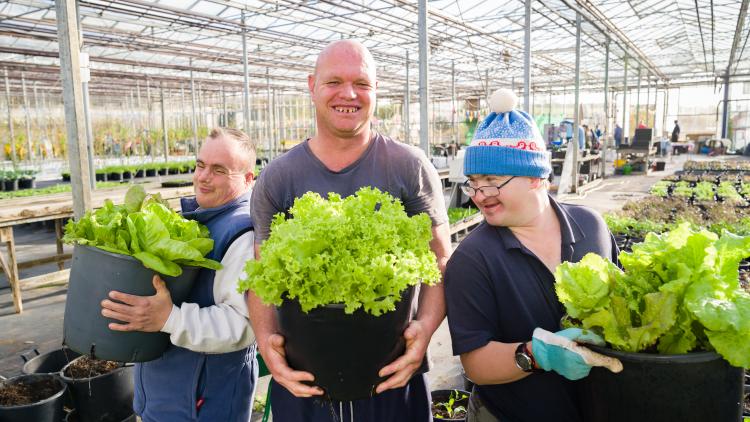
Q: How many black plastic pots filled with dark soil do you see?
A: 2